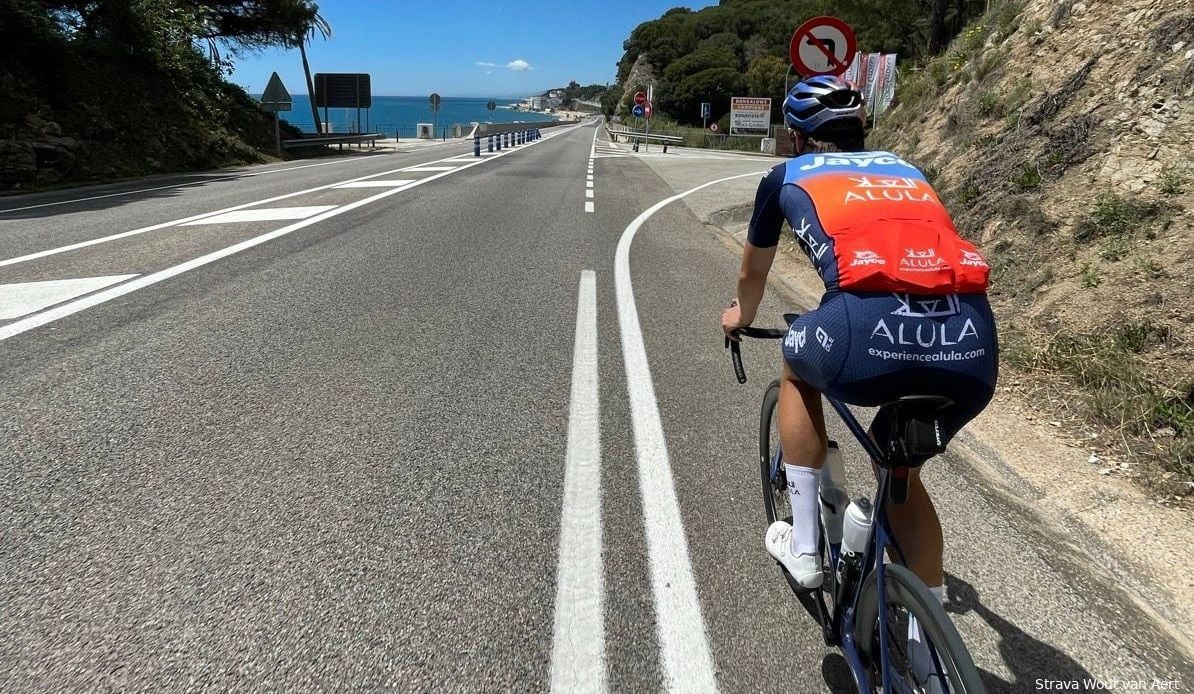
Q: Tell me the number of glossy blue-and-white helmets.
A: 1